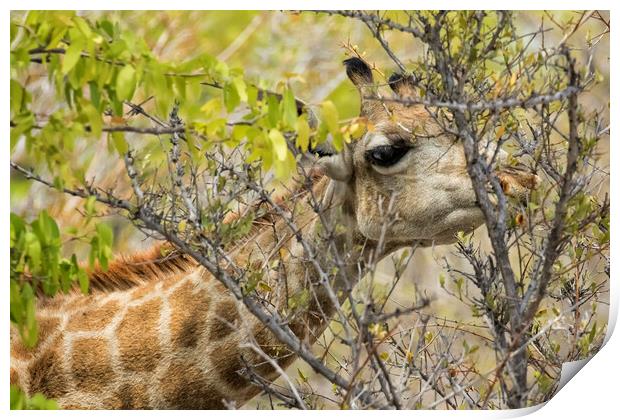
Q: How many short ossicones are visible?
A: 2